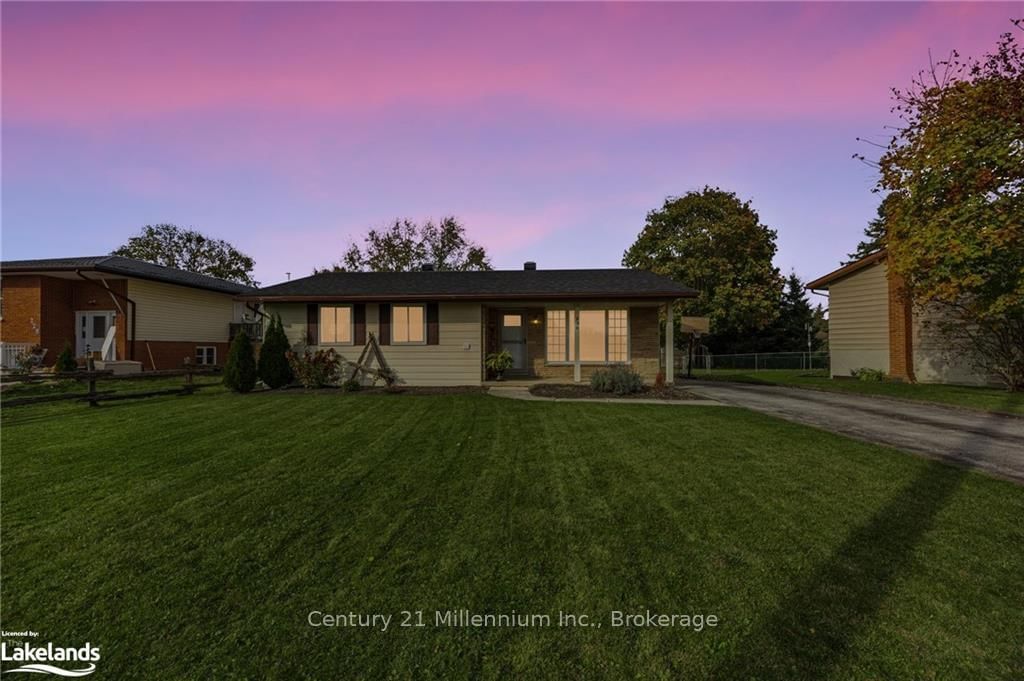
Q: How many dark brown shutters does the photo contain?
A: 4